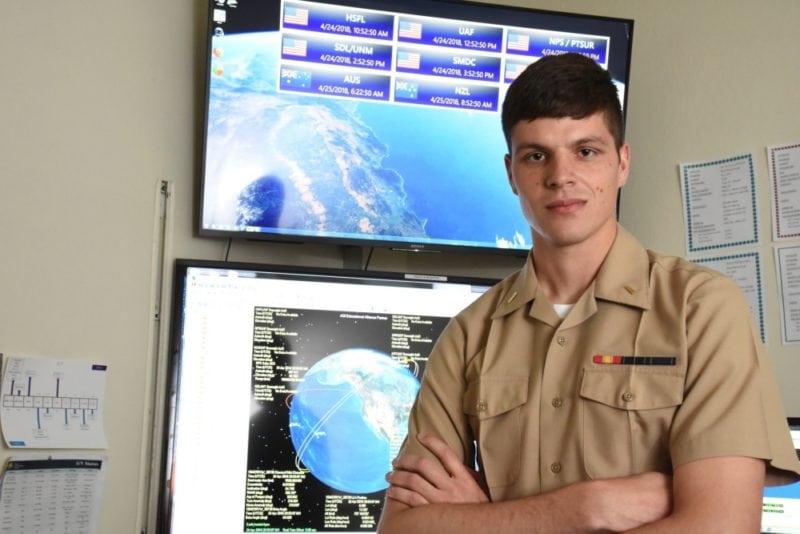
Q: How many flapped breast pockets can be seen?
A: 2